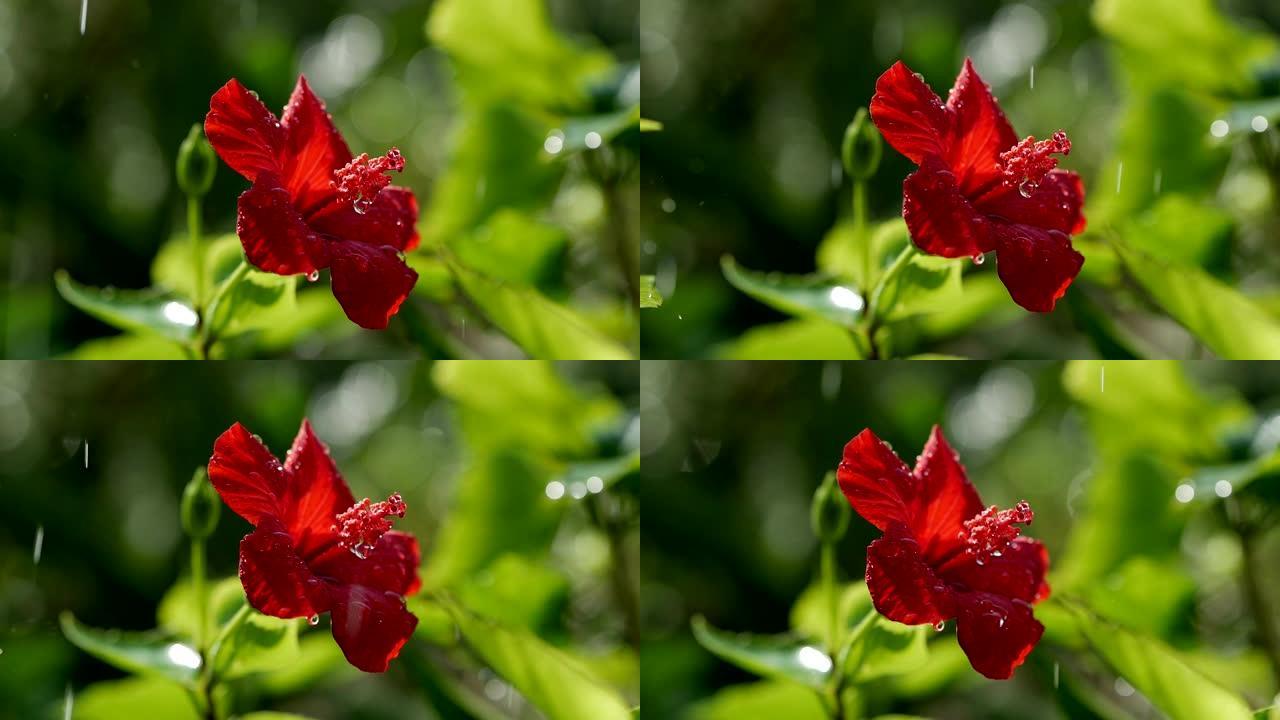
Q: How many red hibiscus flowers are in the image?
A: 4